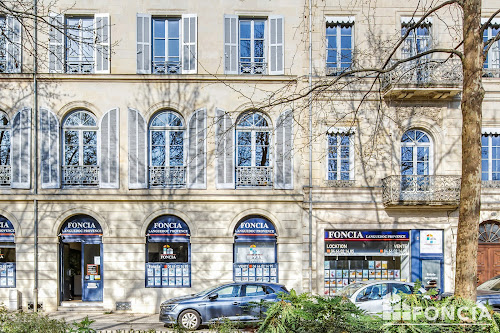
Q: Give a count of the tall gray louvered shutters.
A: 14